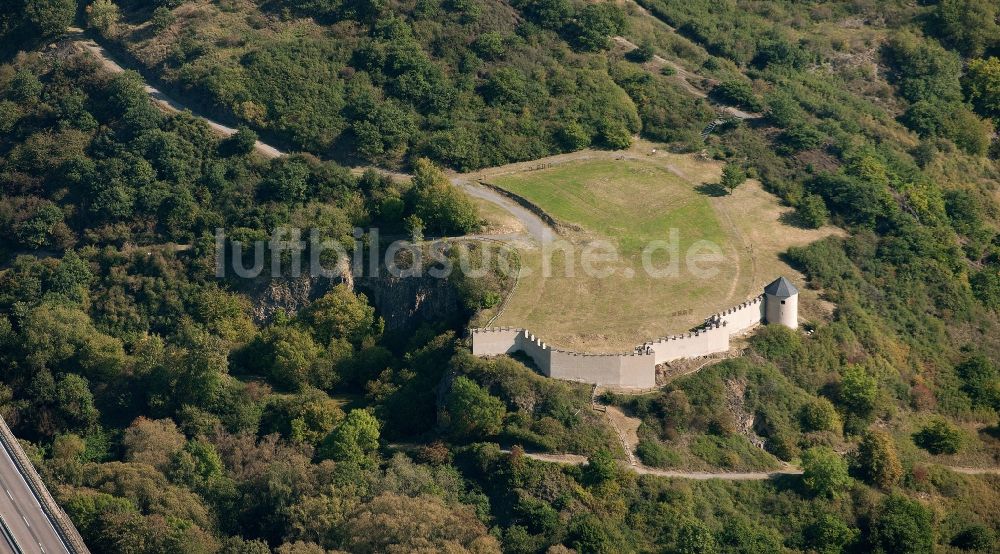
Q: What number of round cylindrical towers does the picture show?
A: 1